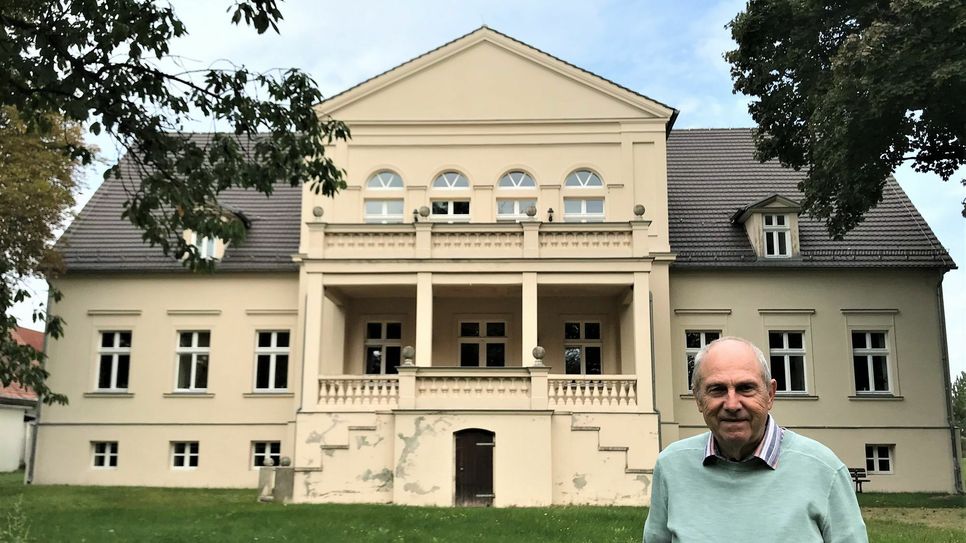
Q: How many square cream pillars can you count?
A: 4